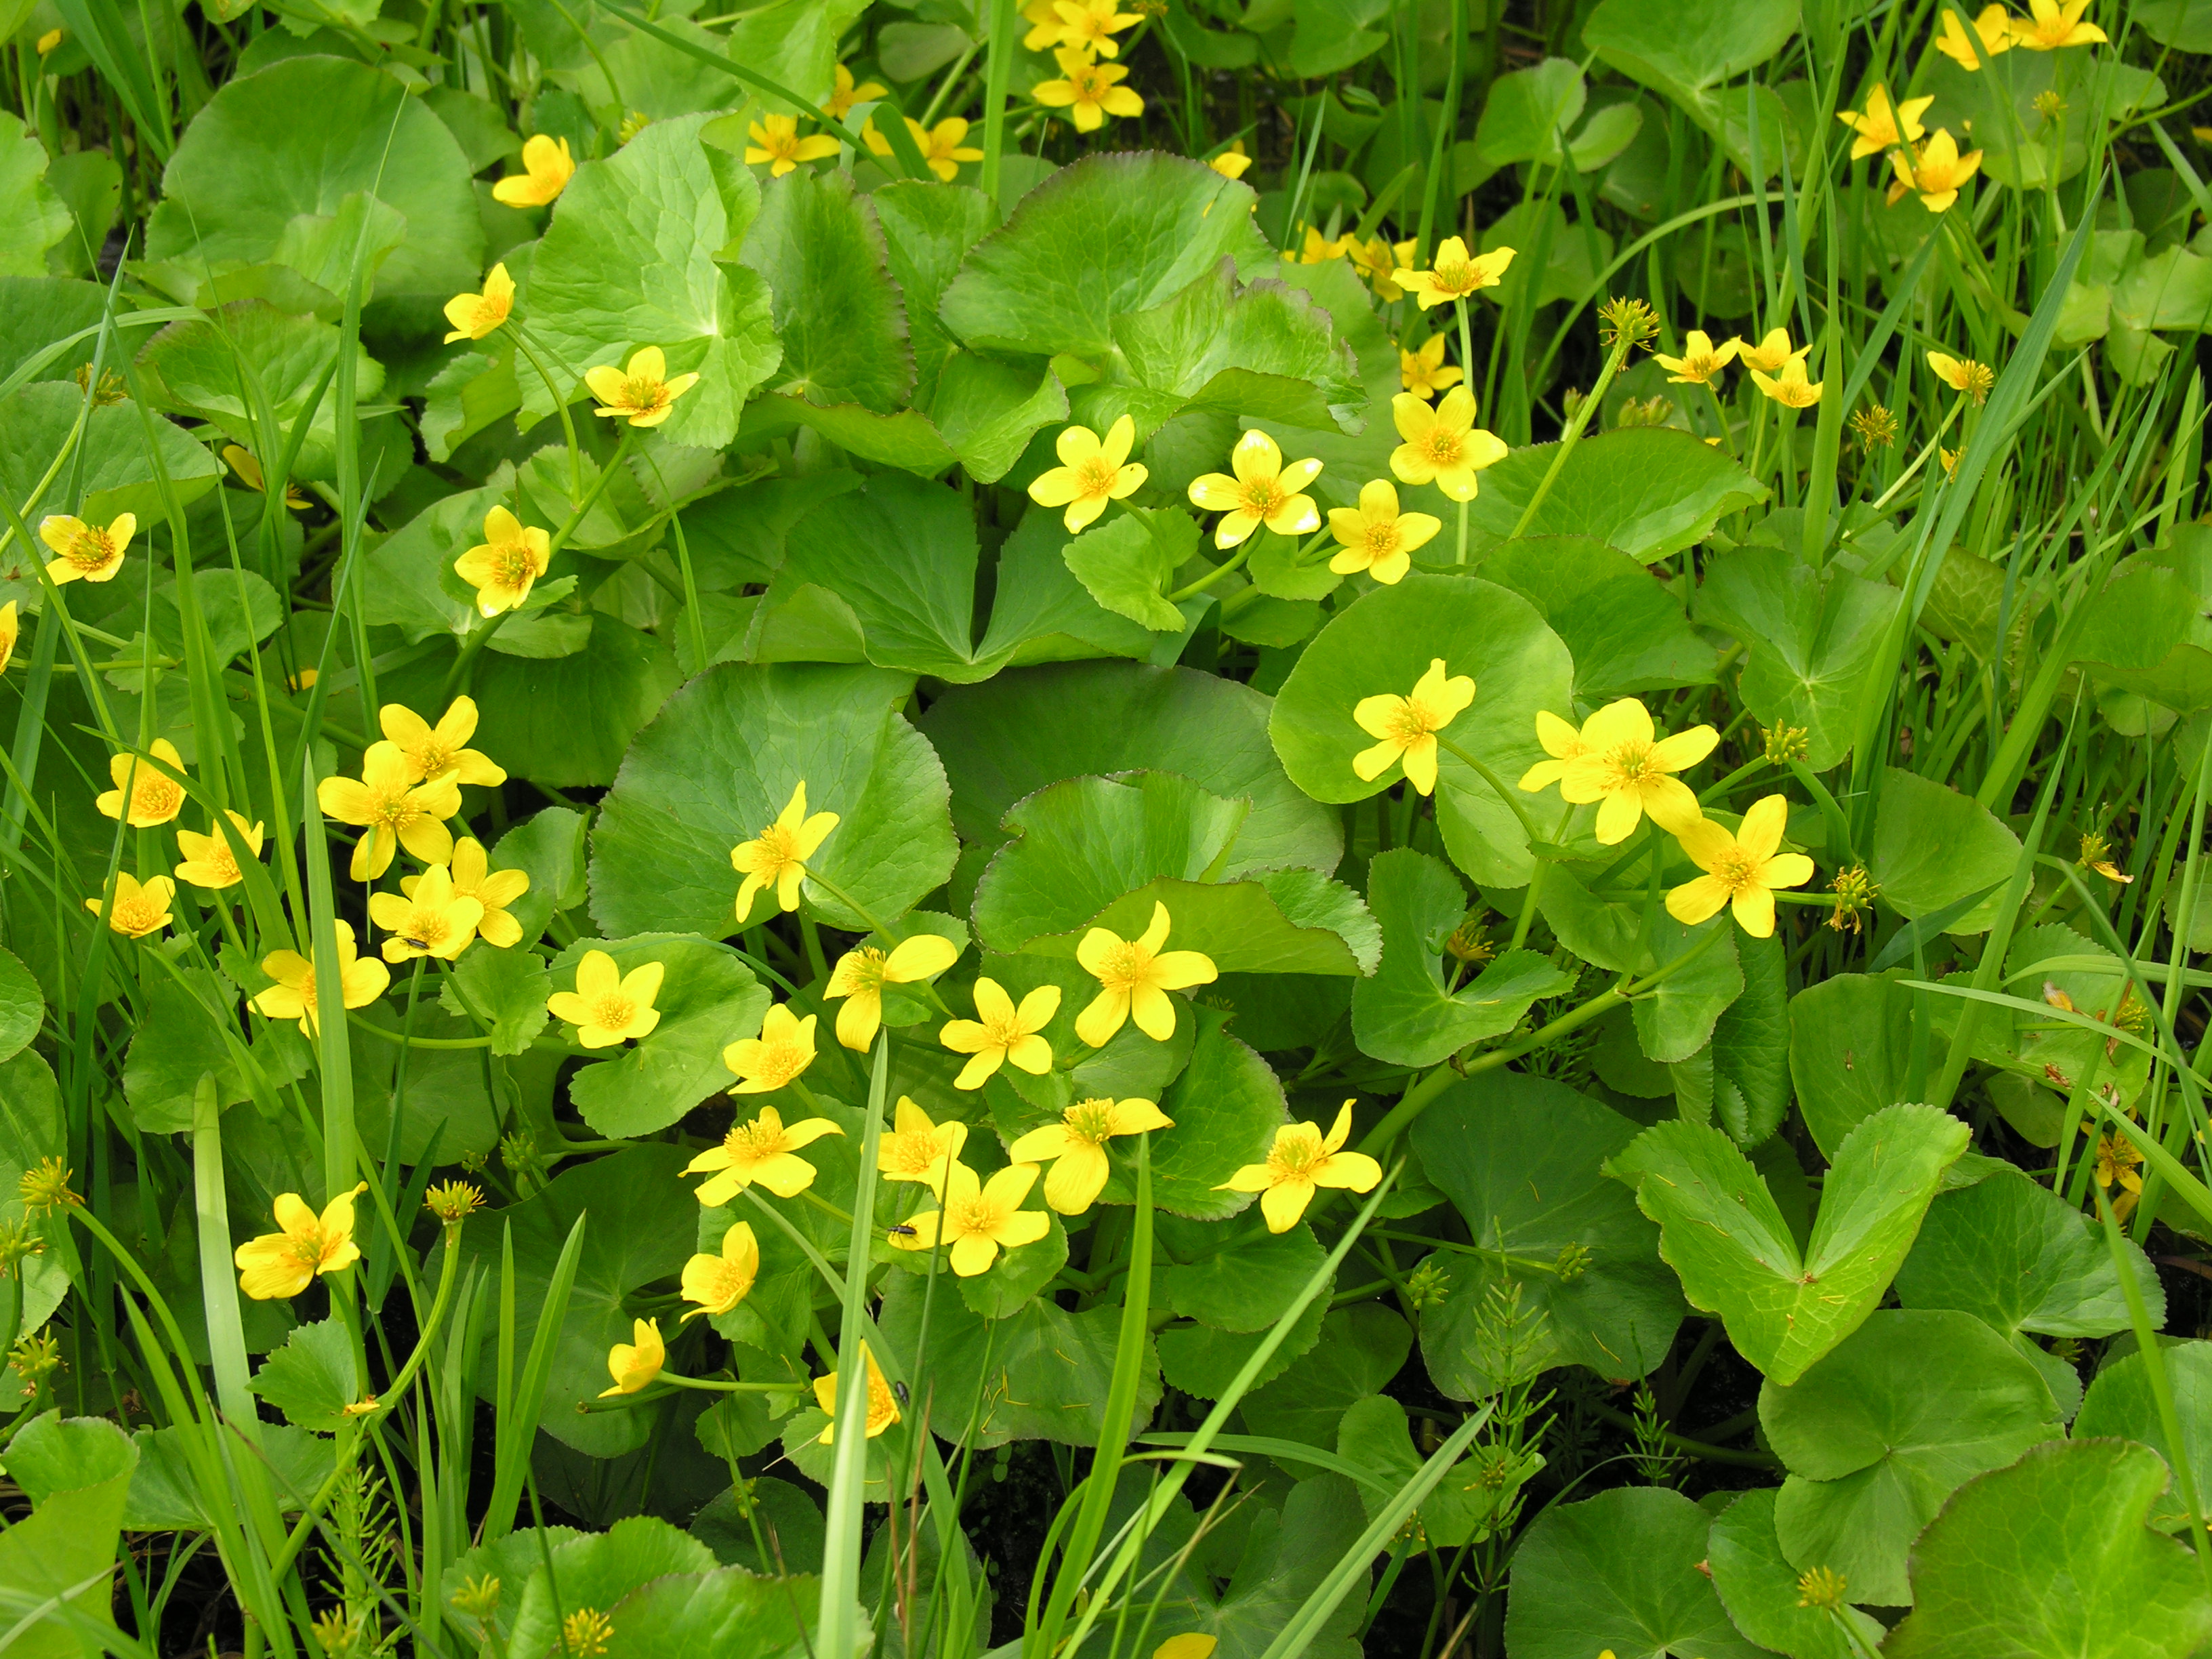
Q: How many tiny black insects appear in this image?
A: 3